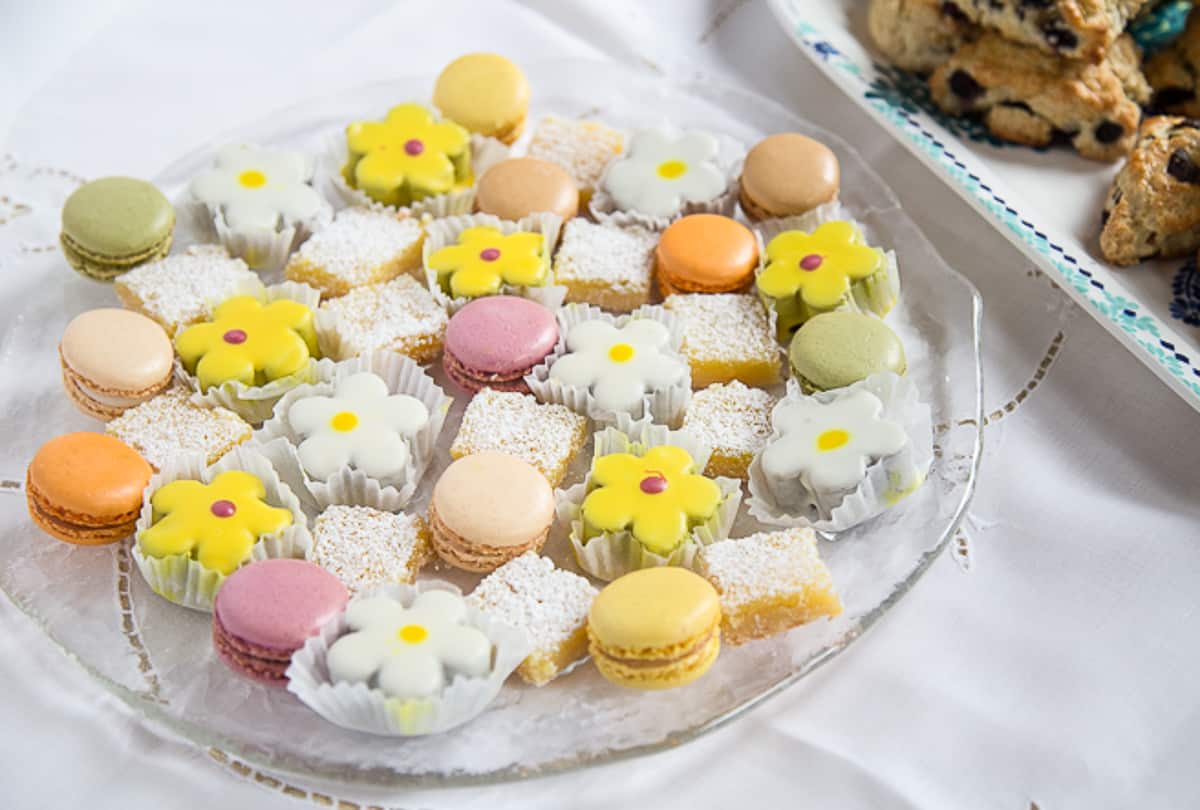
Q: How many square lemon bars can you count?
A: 12